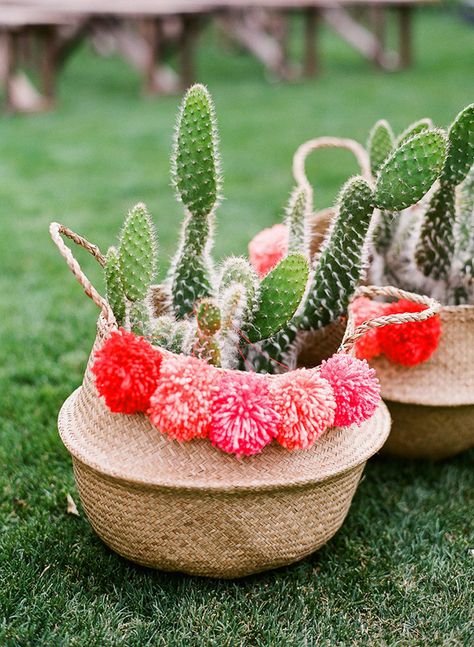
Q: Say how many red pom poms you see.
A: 2